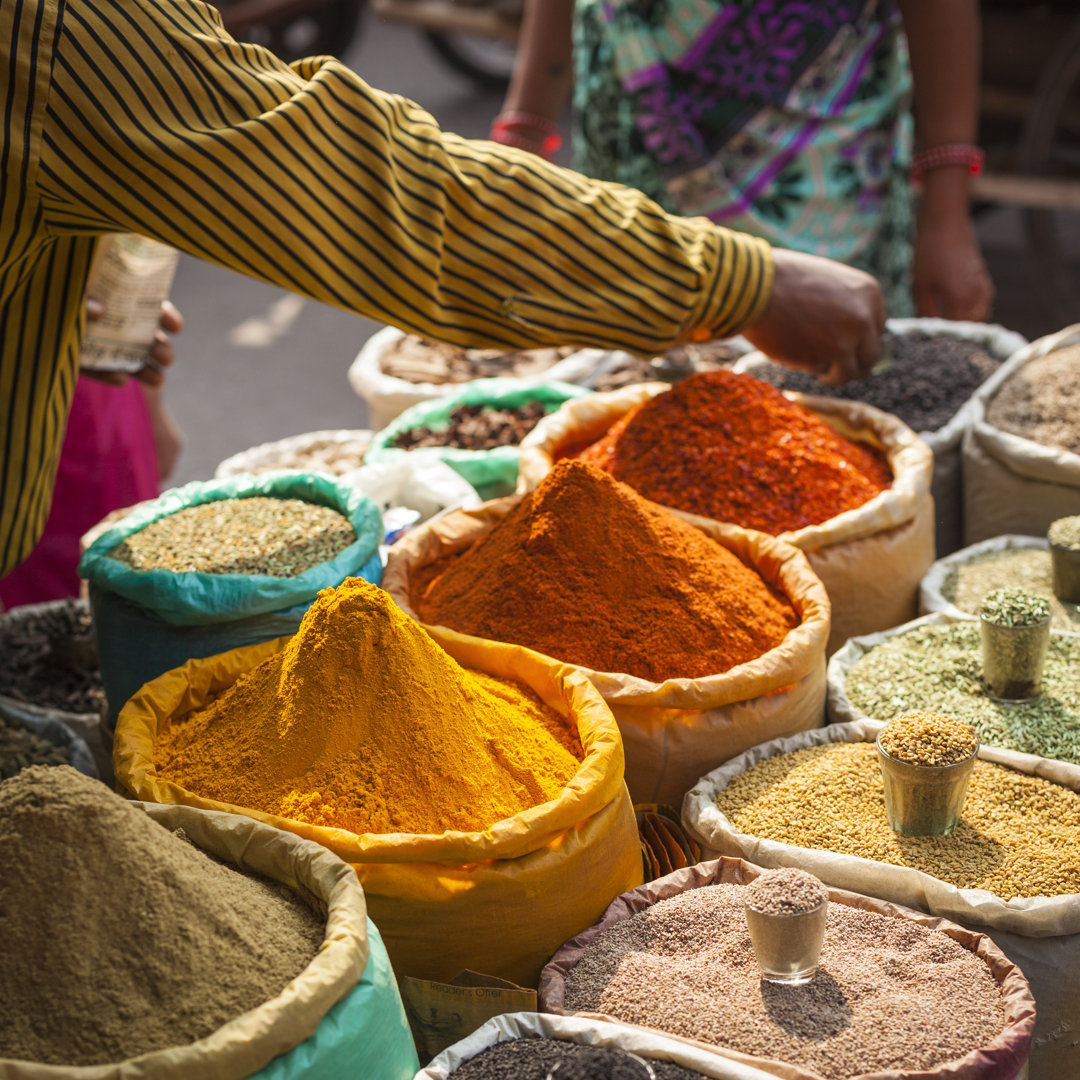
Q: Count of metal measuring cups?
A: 0